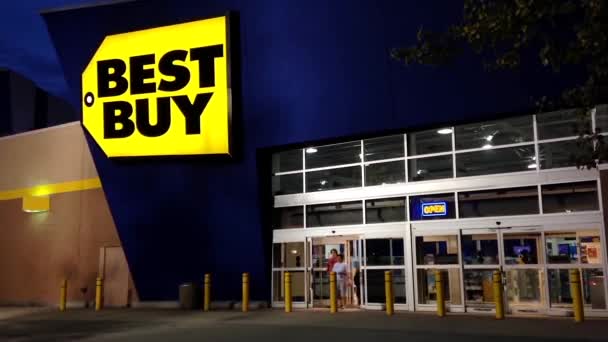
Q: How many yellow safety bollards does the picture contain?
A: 10